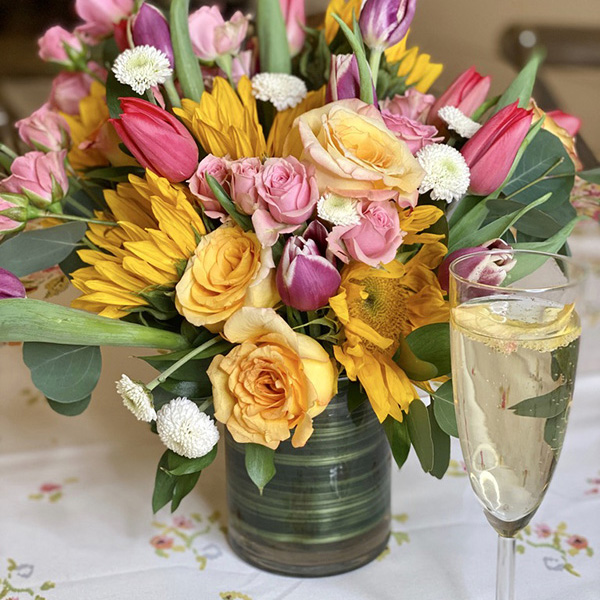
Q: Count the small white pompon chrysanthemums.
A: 7